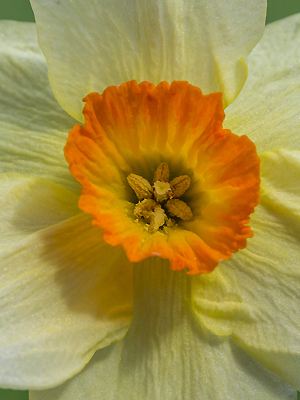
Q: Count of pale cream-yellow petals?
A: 6